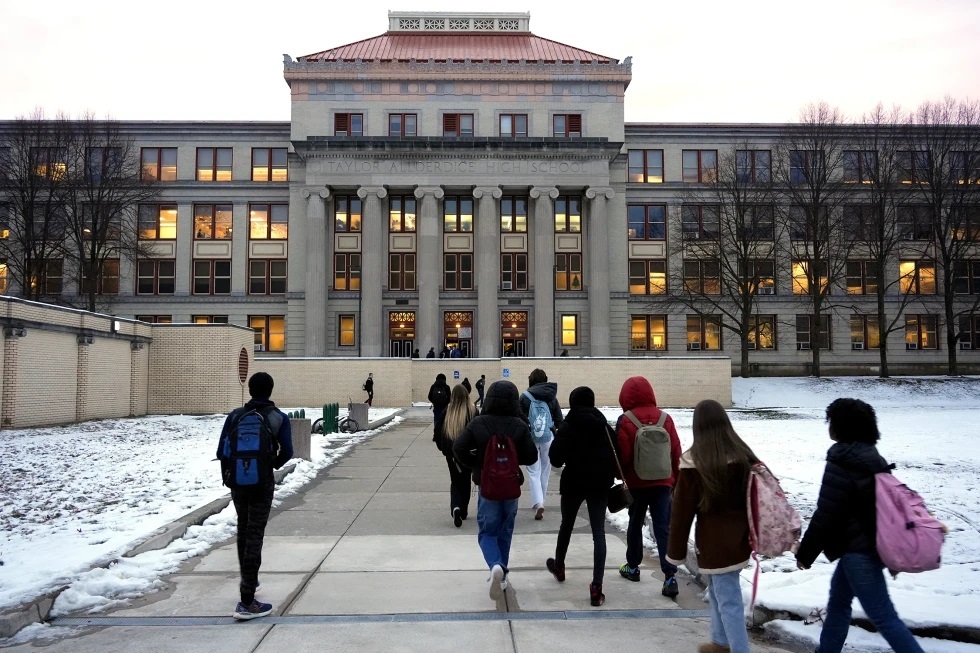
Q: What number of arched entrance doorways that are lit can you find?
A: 3